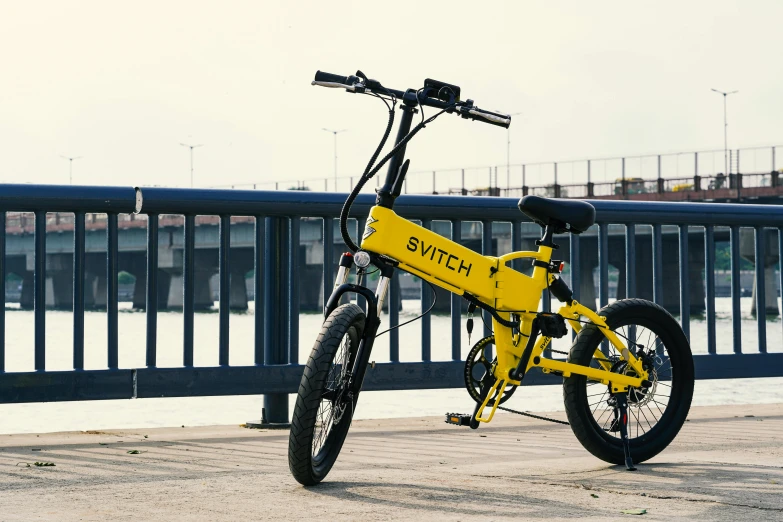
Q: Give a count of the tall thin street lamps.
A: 5